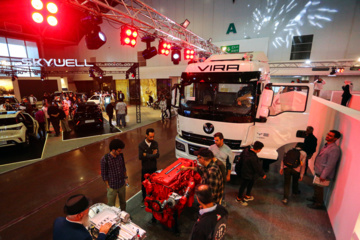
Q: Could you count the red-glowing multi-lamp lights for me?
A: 4